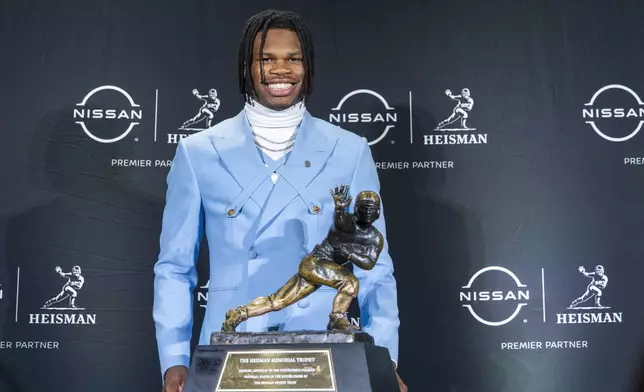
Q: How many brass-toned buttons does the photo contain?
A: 2